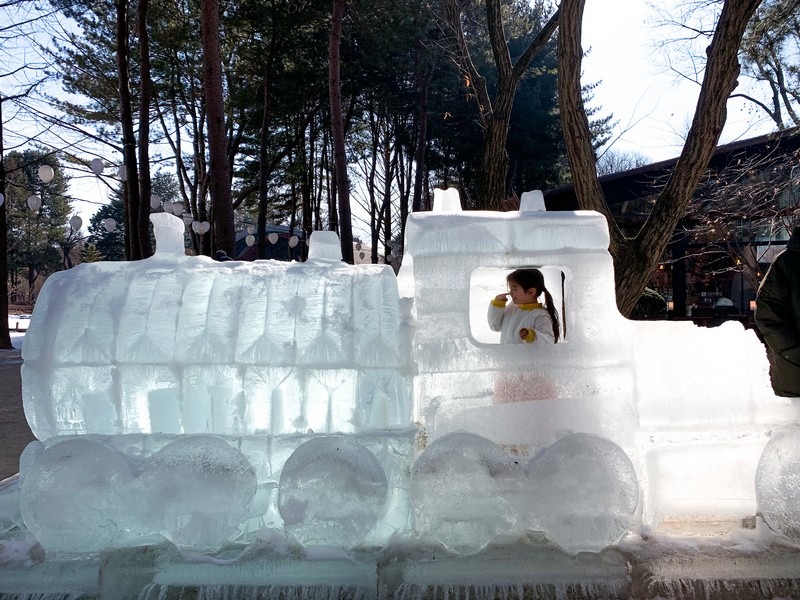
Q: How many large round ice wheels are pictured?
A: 6